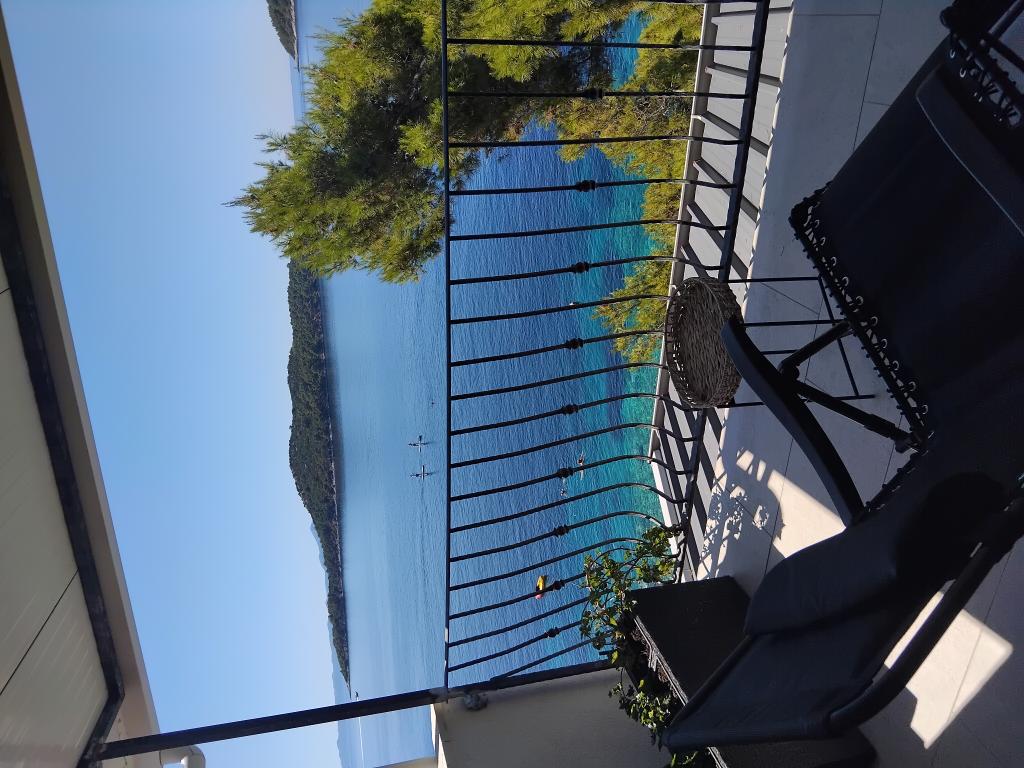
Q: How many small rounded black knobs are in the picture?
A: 9